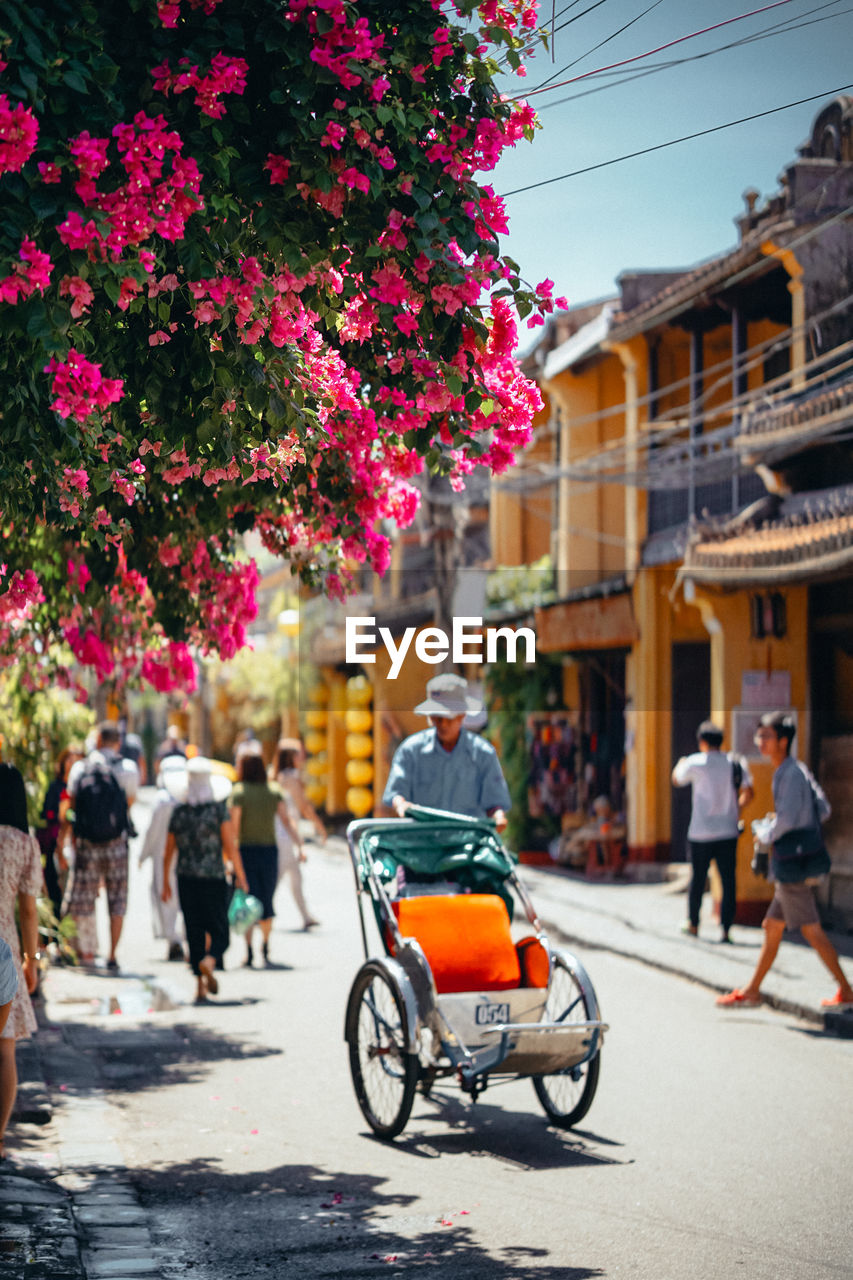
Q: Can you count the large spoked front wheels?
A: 2